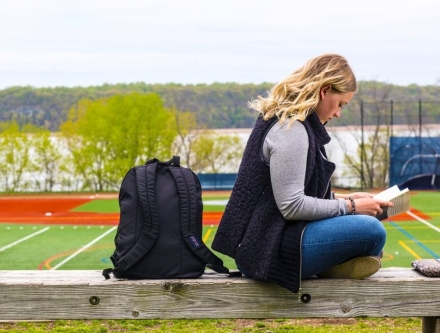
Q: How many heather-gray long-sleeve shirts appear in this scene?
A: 1